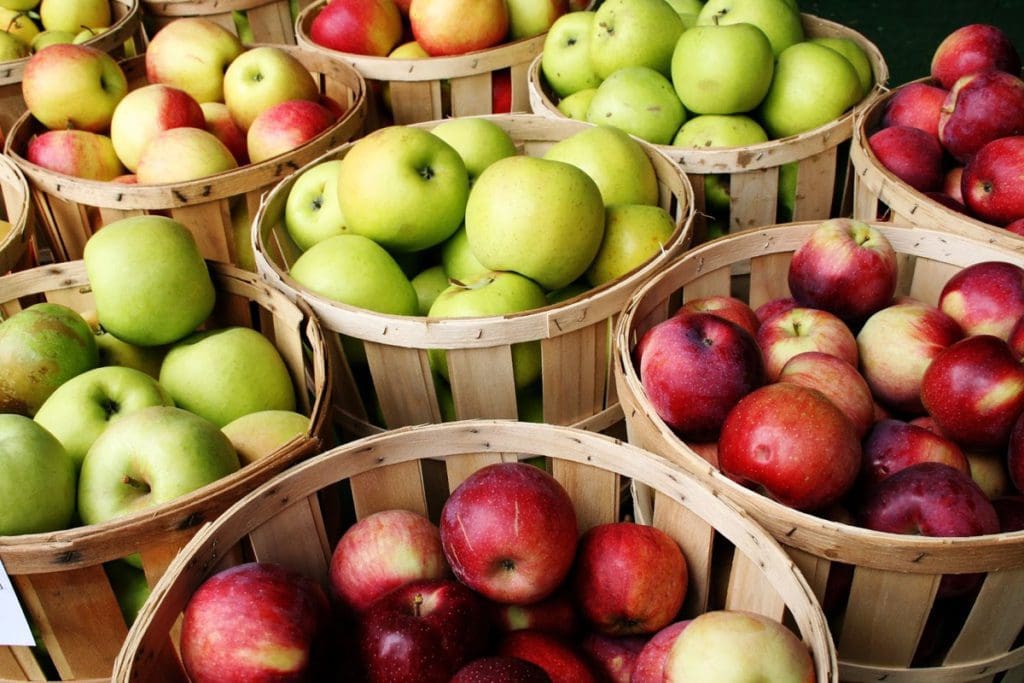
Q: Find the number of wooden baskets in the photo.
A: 11